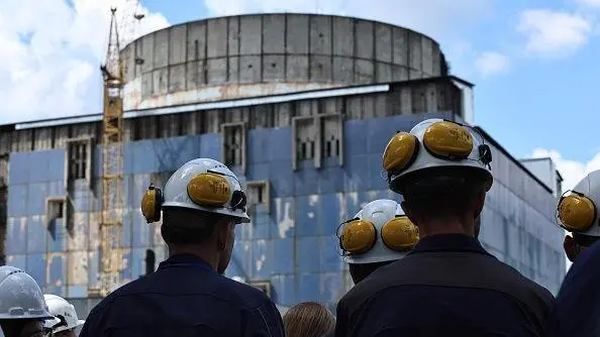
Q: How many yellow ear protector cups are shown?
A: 7